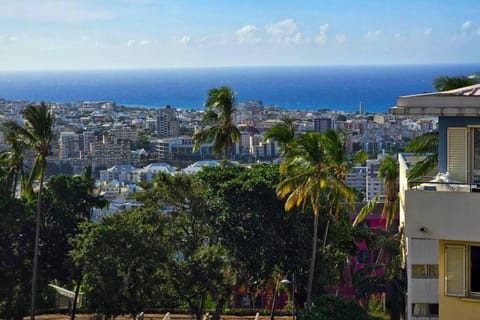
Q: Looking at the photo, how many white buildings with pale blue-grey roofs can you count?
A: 3